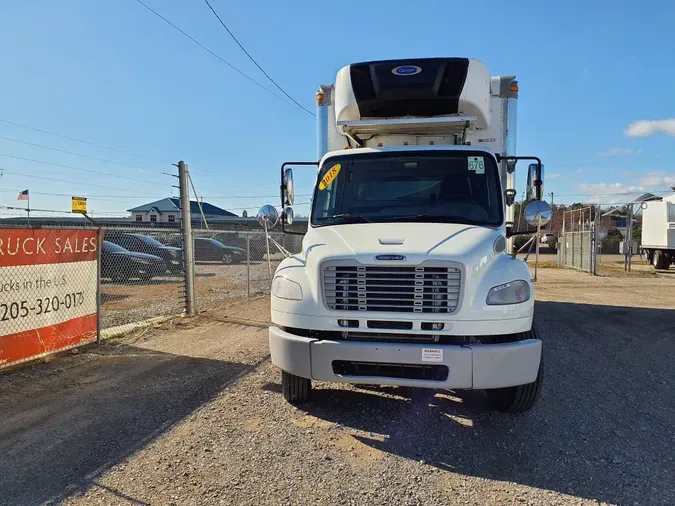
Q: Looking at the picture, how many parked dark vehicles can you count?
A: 4